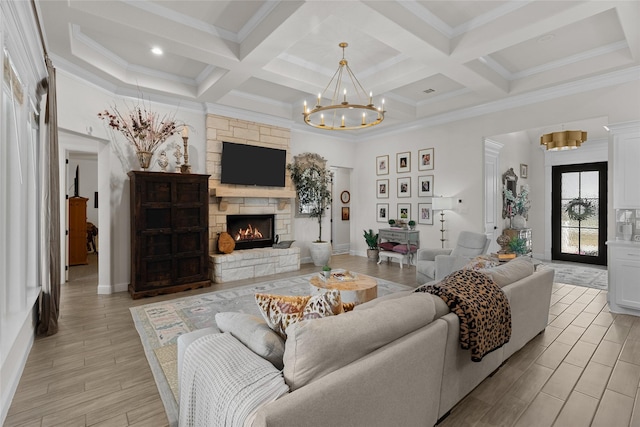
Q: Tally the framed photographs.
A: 9